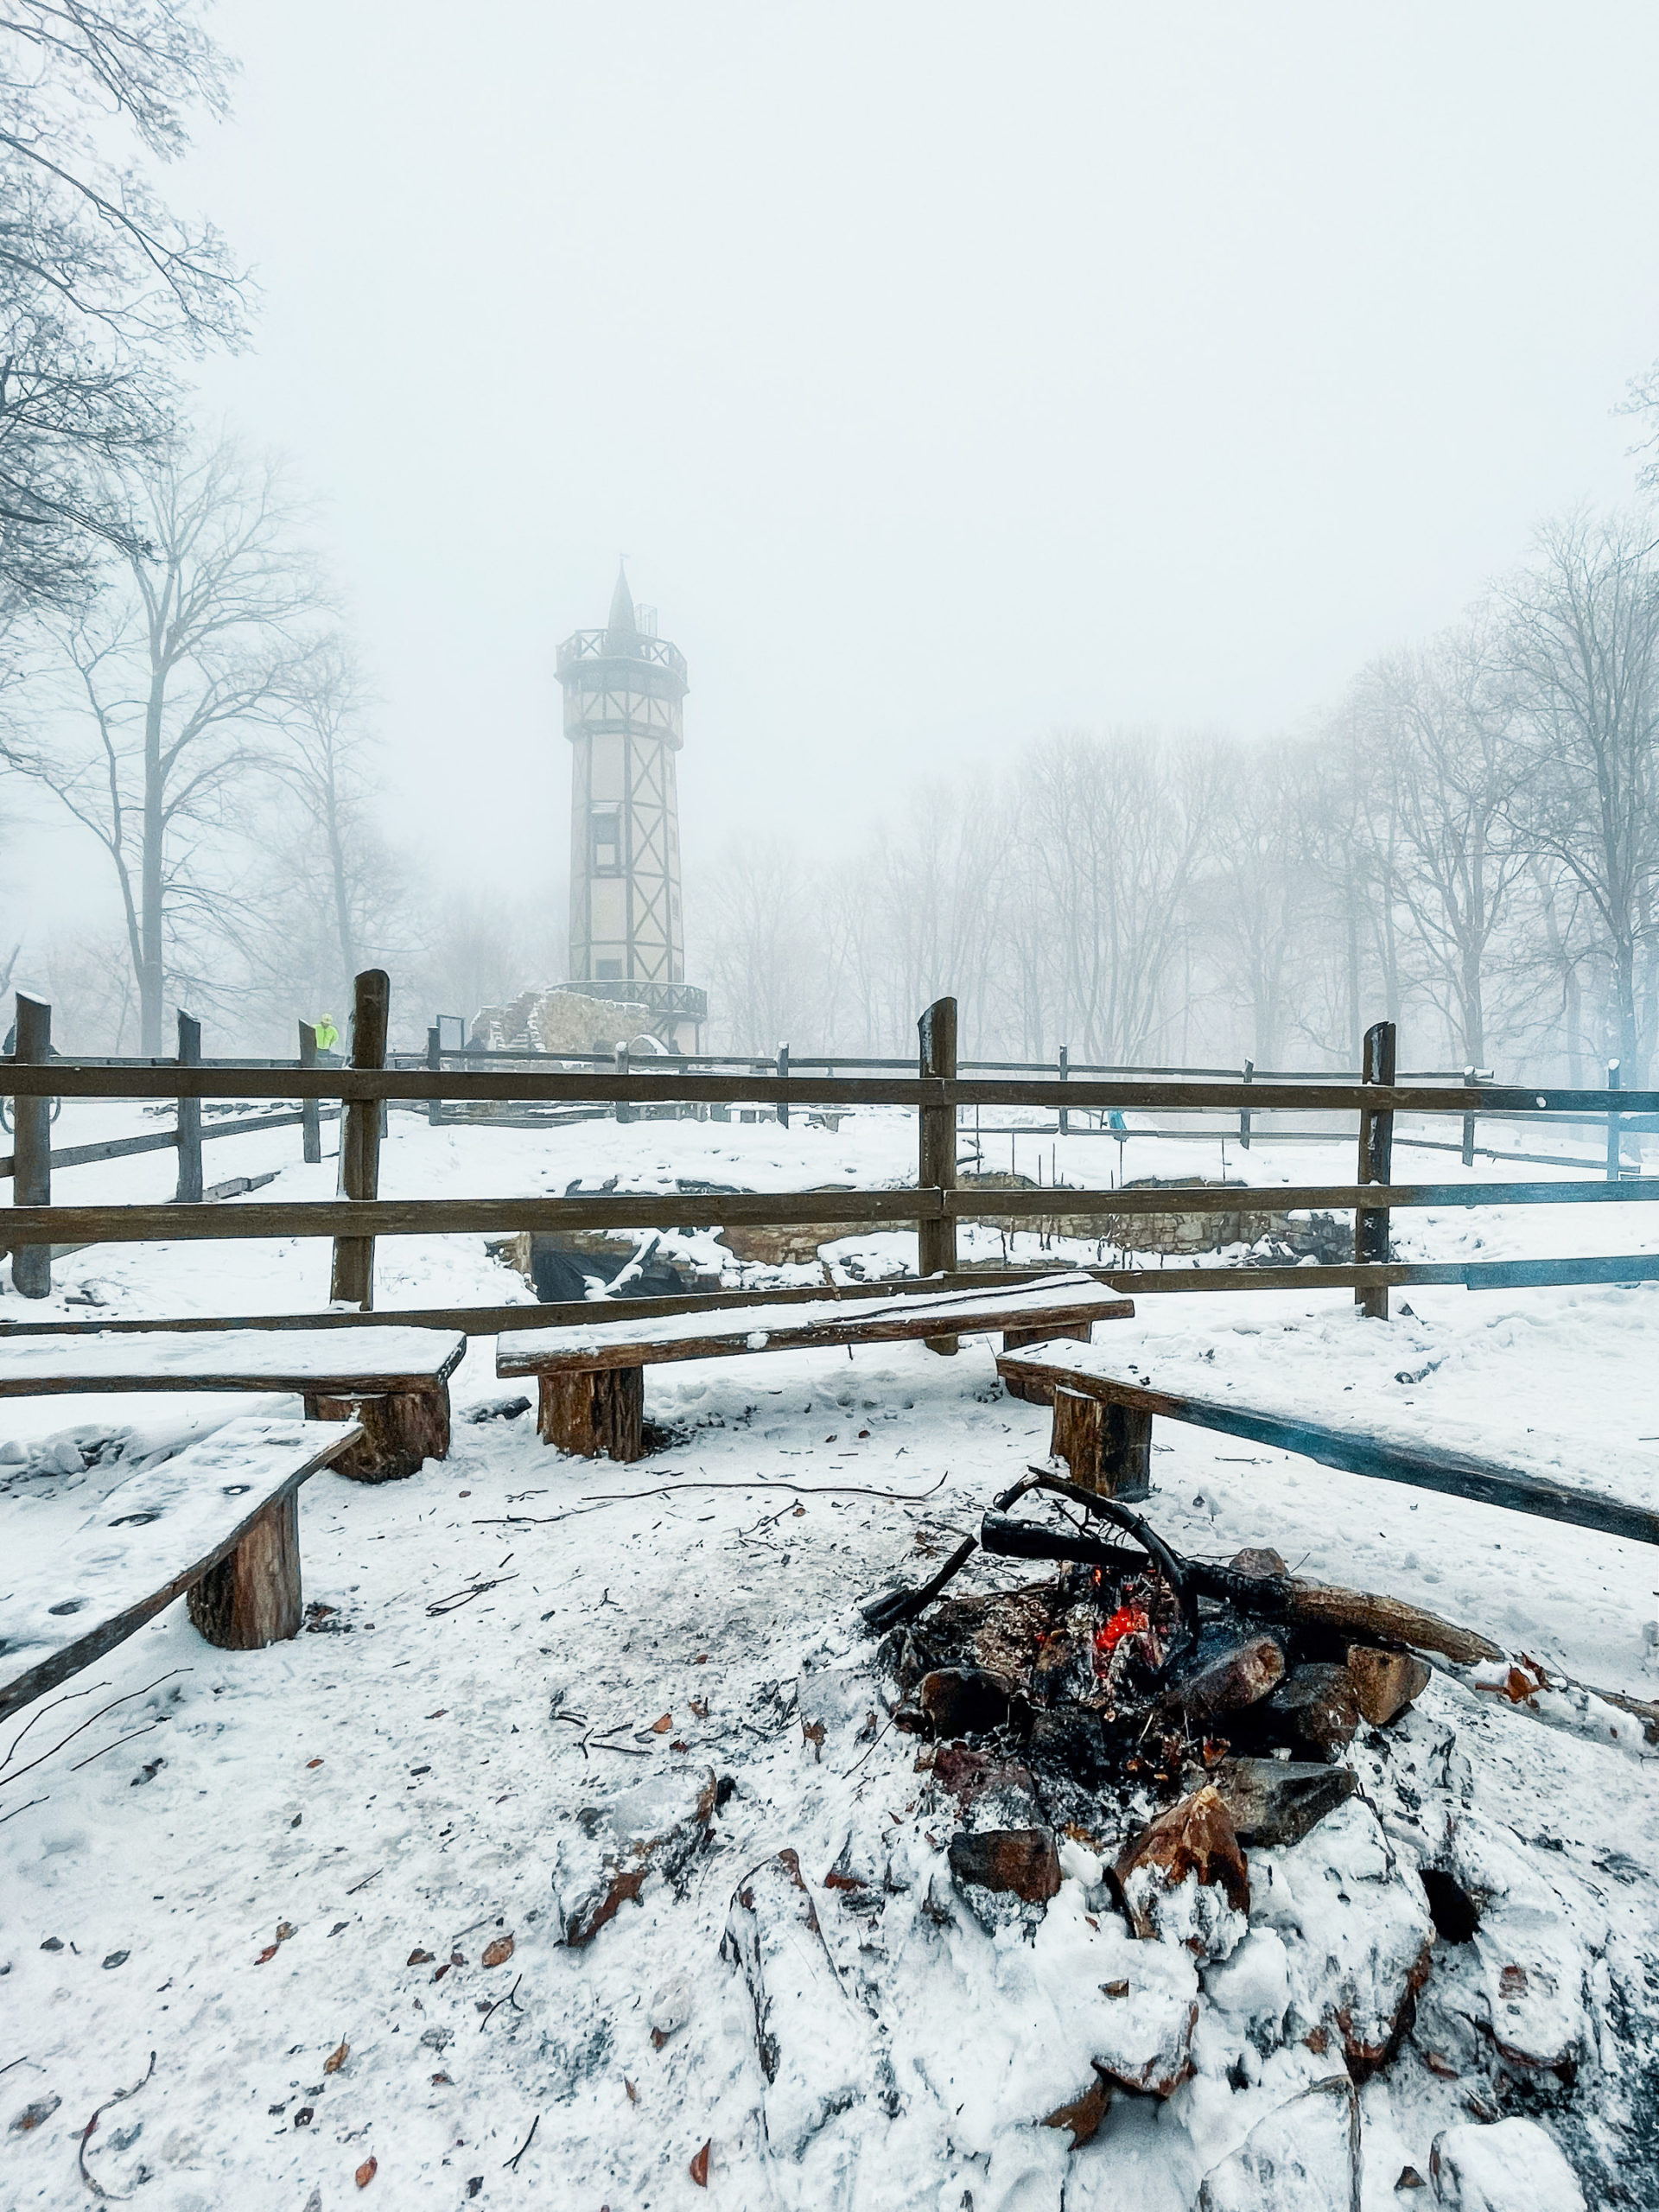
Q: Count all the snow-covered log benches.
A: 4